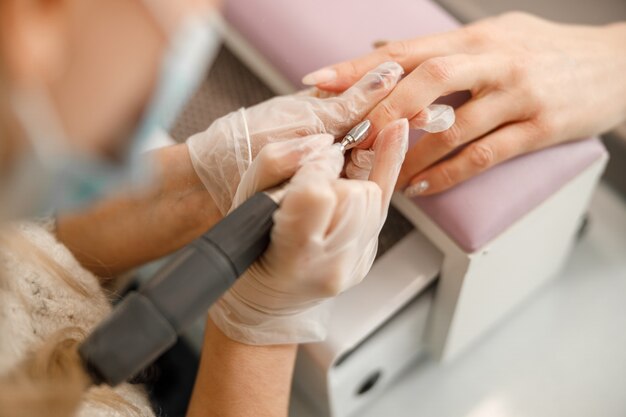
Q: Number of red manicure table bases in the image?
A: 0